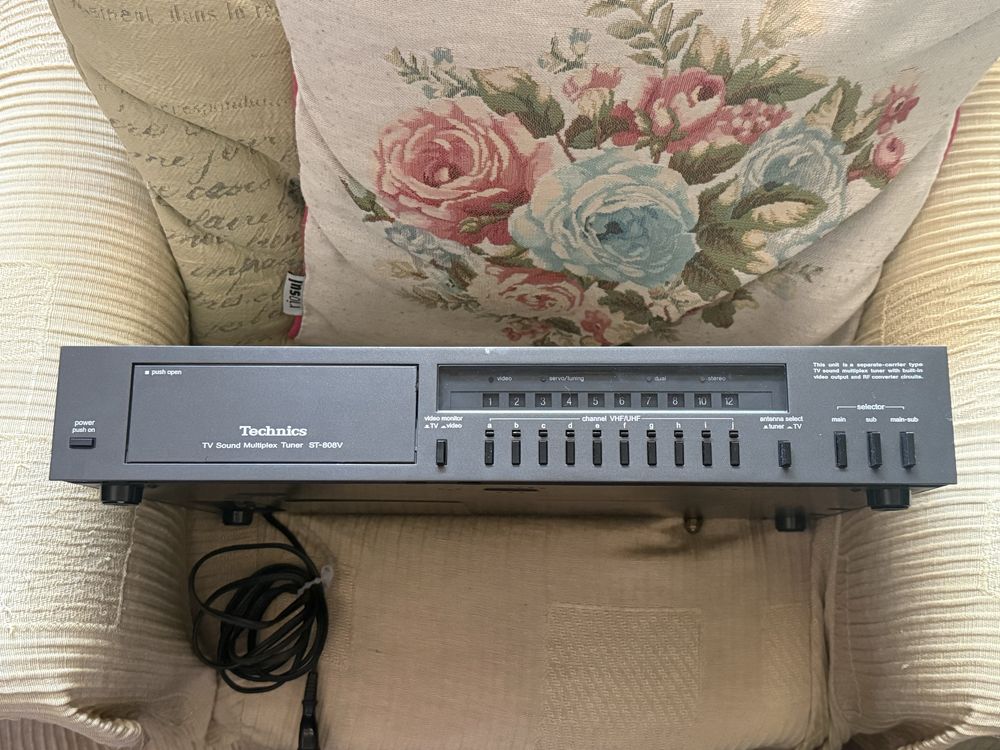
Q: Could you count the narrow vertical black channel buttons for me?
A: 10